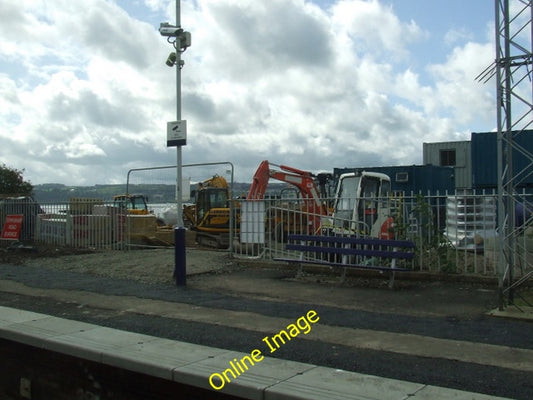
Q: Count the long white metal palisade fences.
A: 2